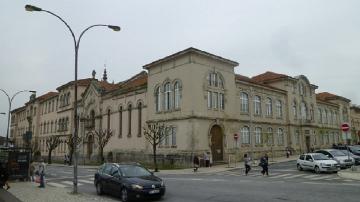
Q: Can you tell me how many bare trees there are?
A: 4